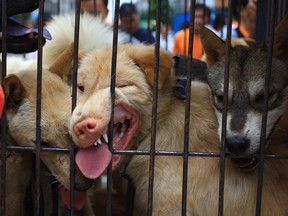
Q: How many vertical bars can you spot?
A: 8